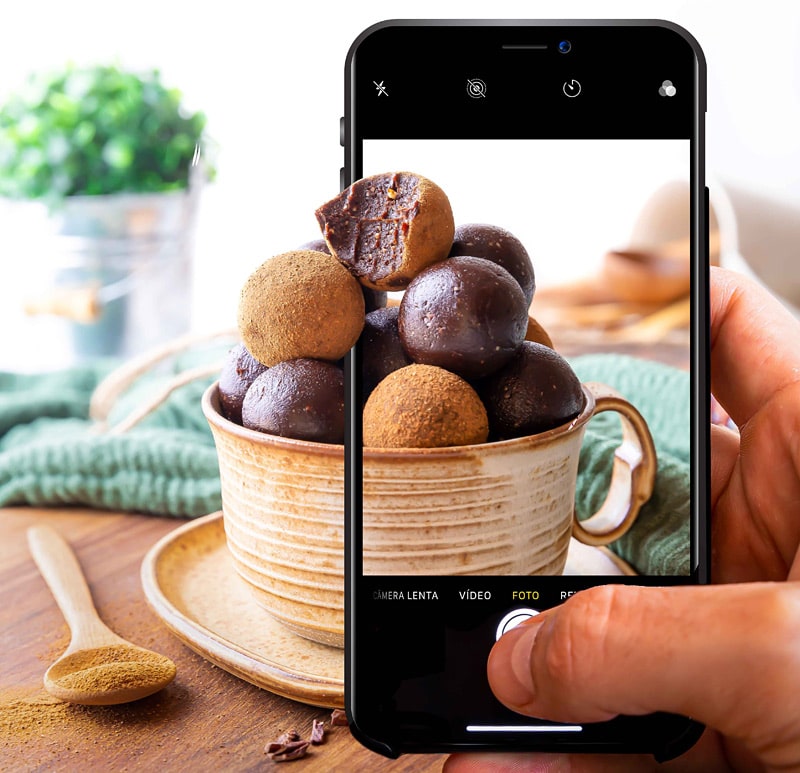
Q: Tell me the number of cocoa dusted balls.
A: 4